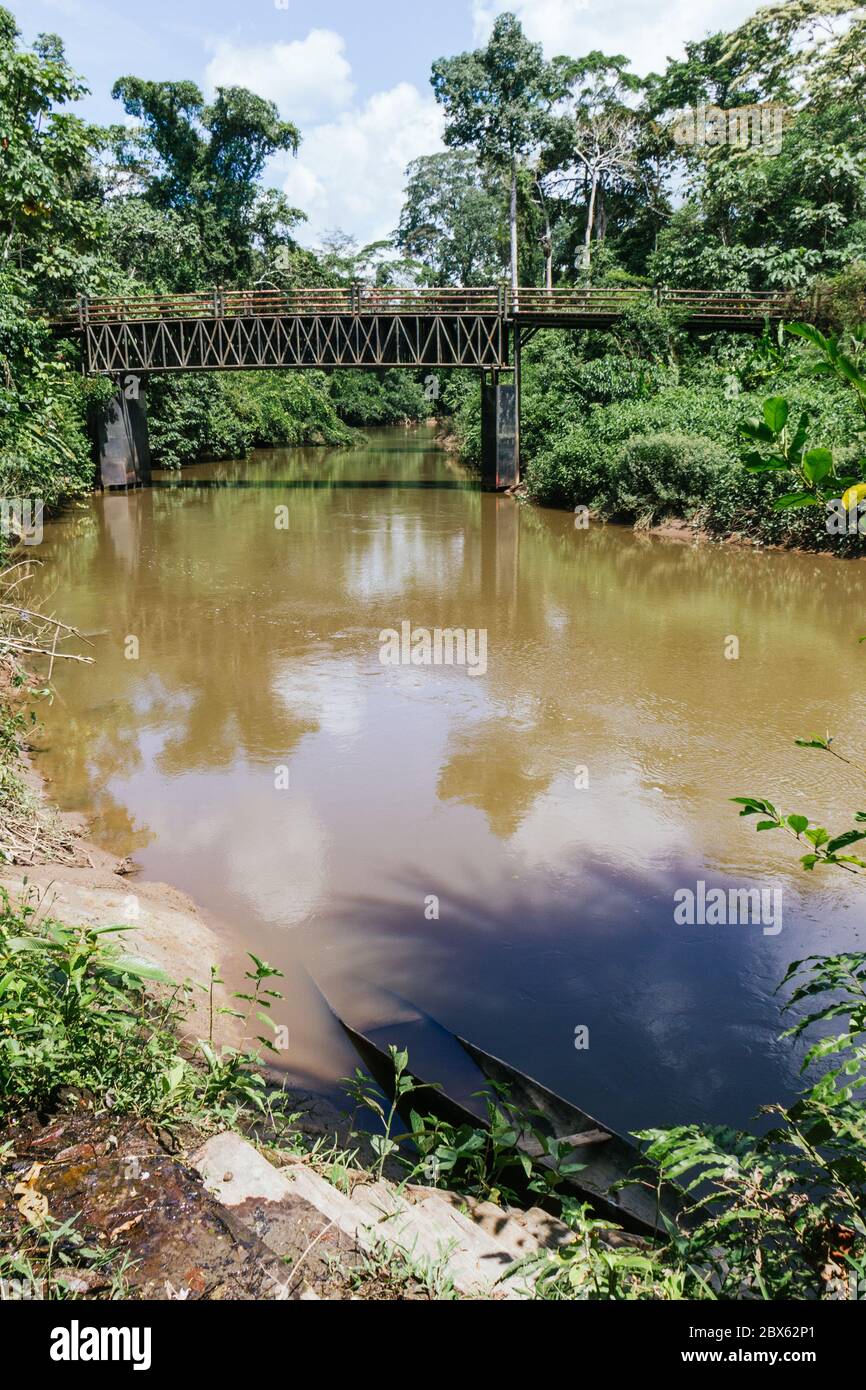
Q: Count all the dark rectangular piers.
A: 2